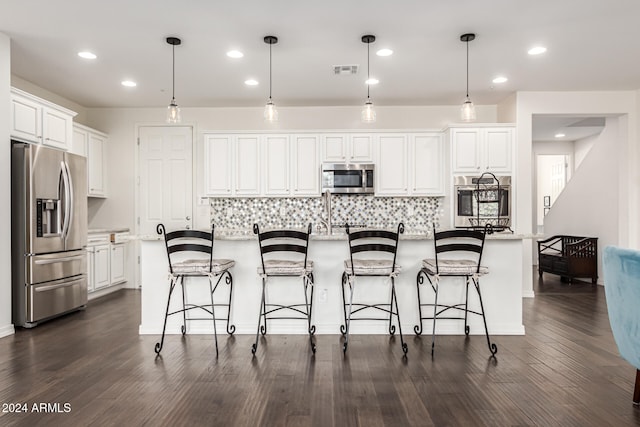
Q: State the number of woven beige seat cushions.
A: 4